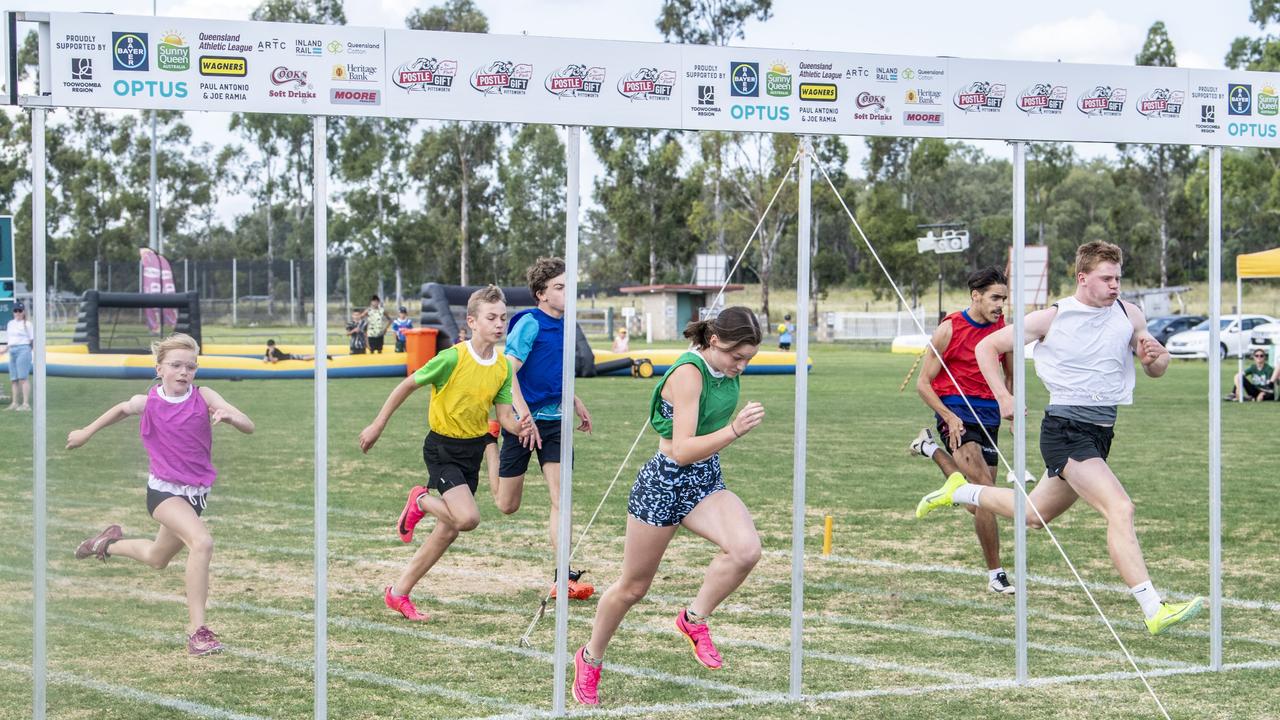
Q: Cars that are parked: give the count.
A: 3